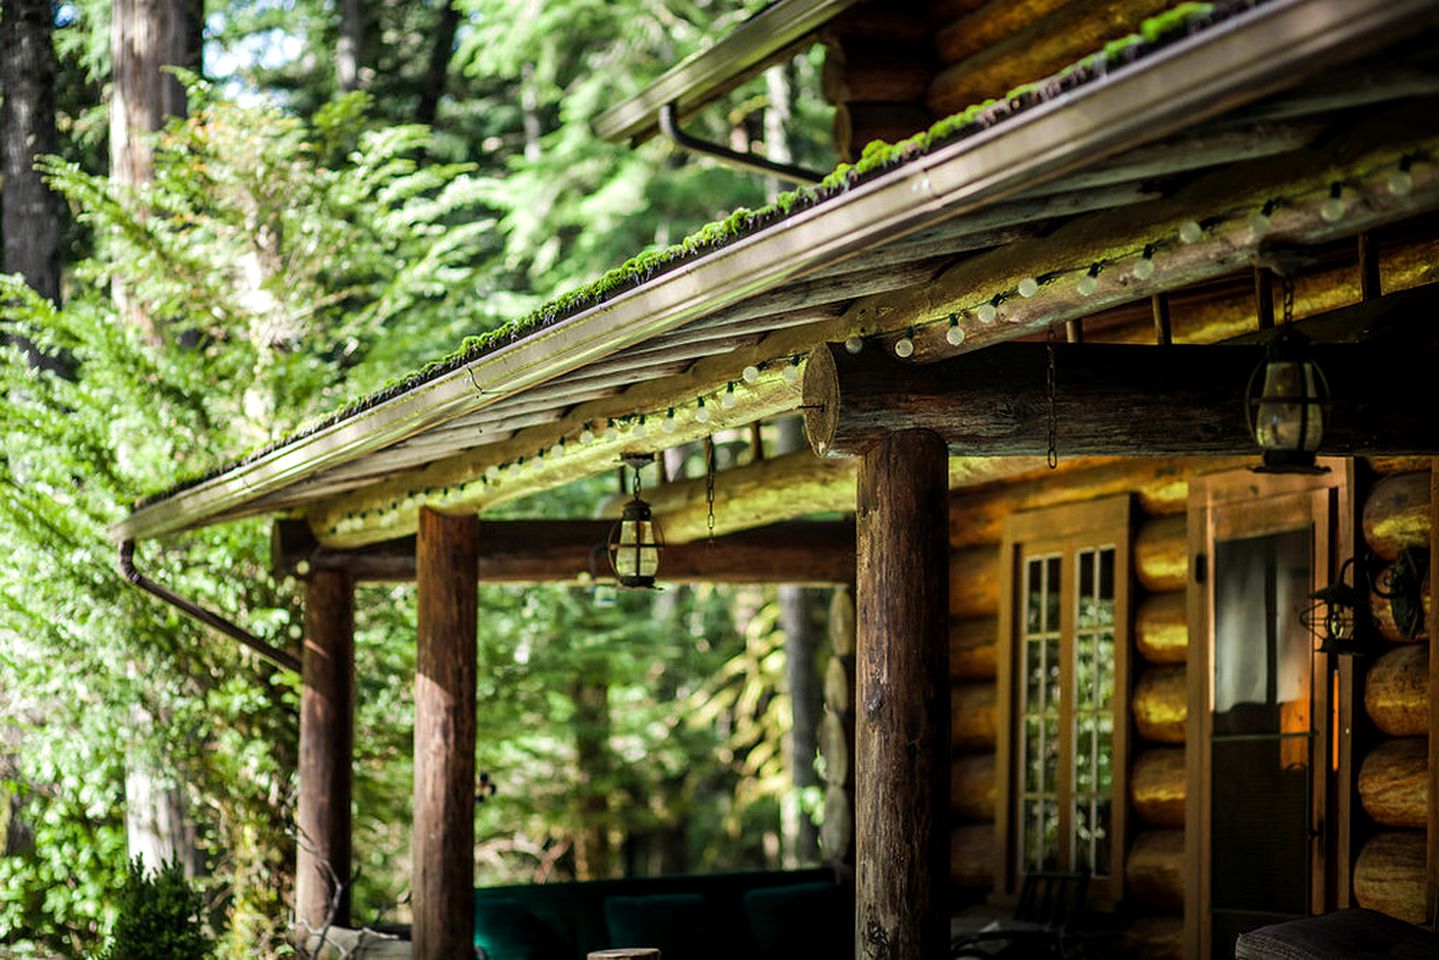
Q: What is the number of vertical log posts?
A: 3